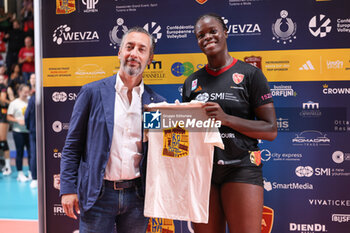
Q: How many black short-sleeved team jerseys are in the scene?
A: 1